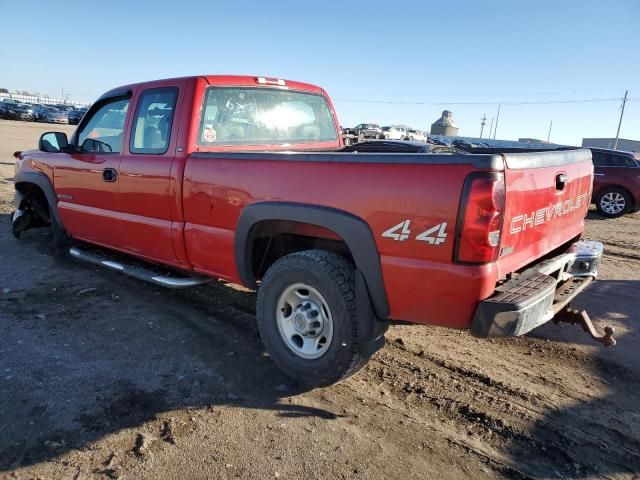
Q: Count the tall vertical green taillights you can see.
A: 0